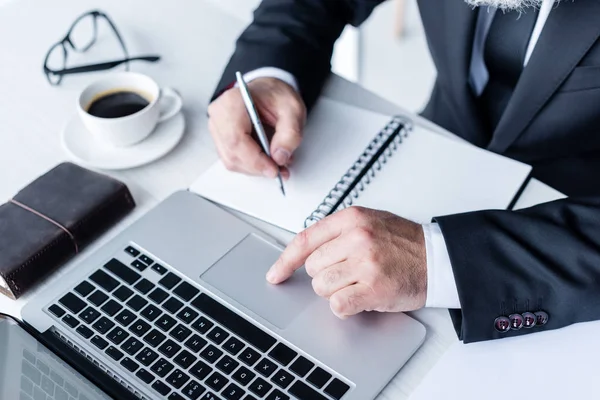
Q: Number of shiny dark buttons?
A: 4